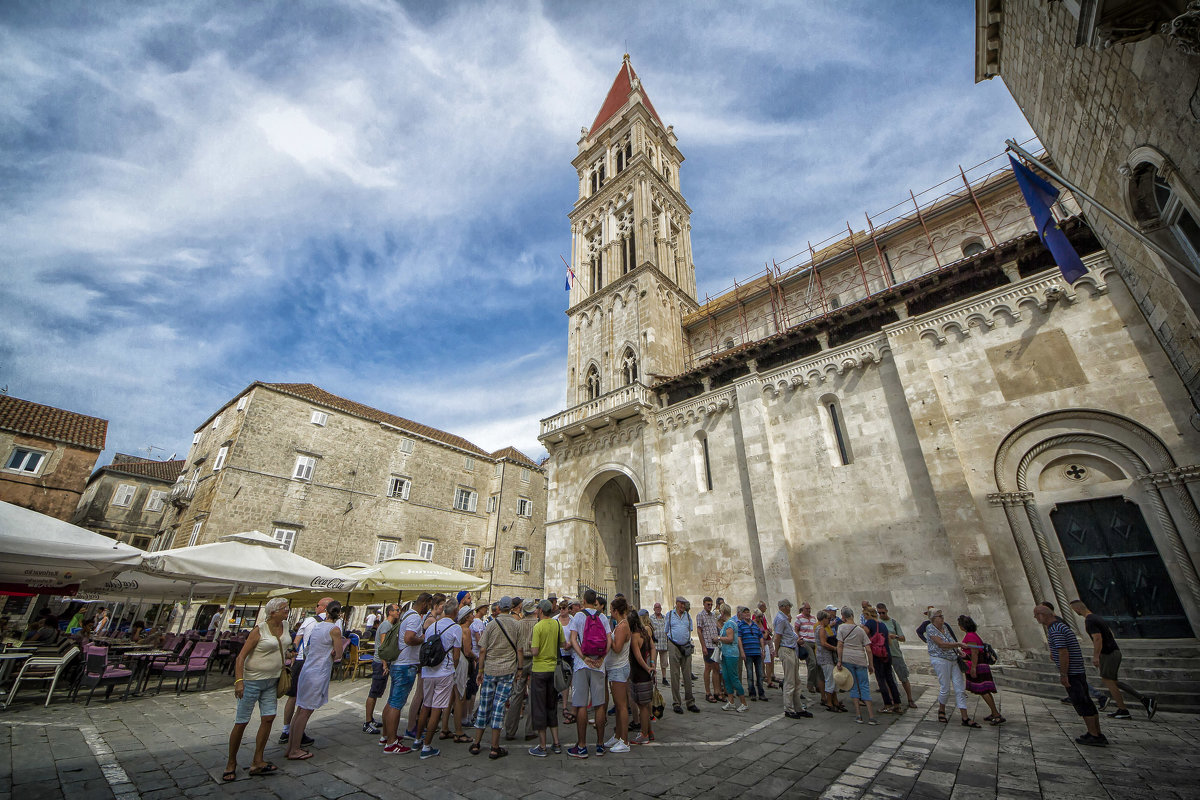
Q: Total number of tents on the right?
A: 0